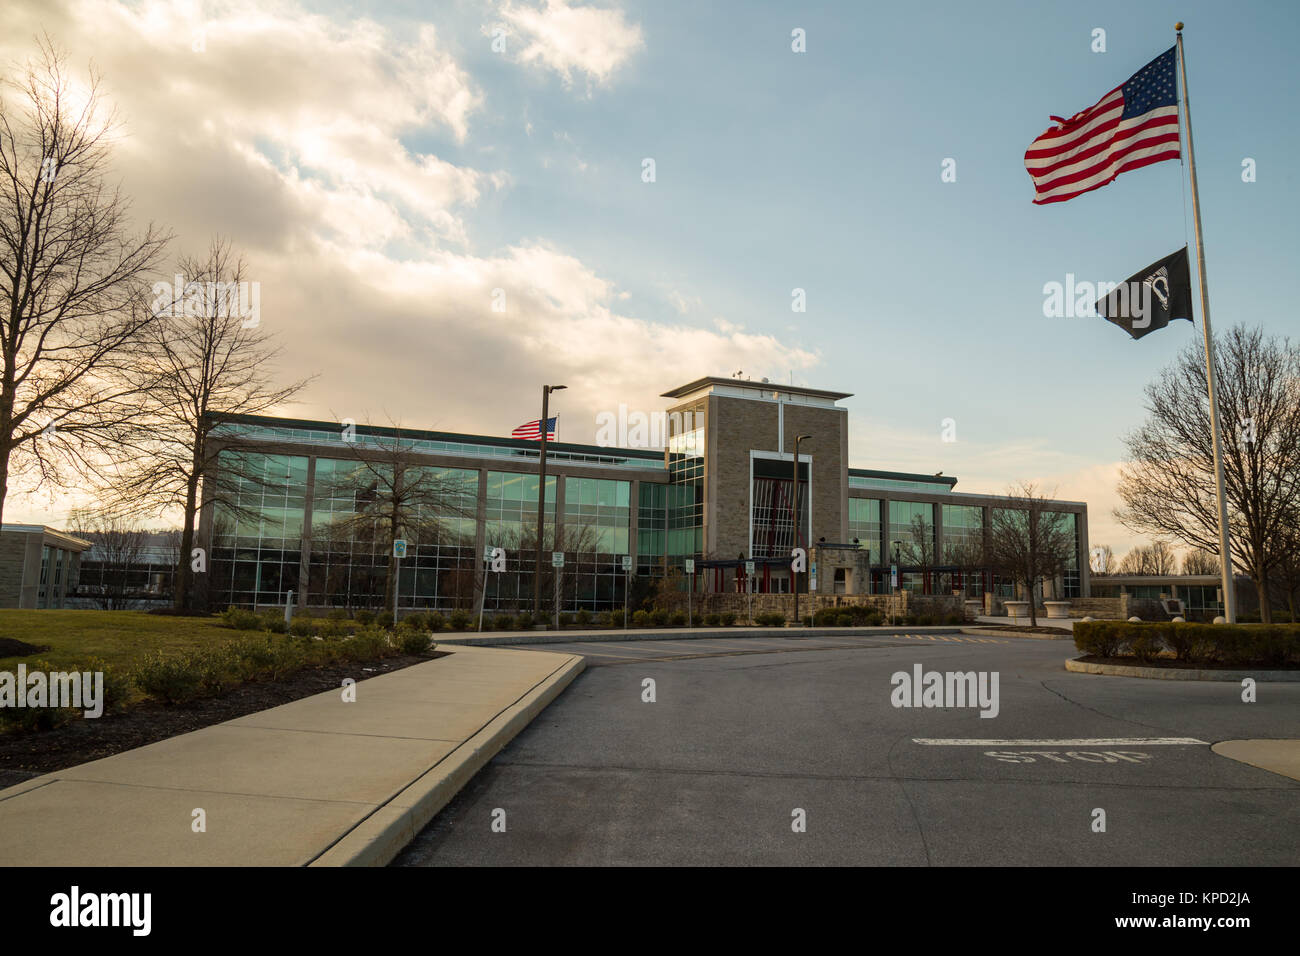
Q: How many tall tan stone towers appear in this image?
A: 1